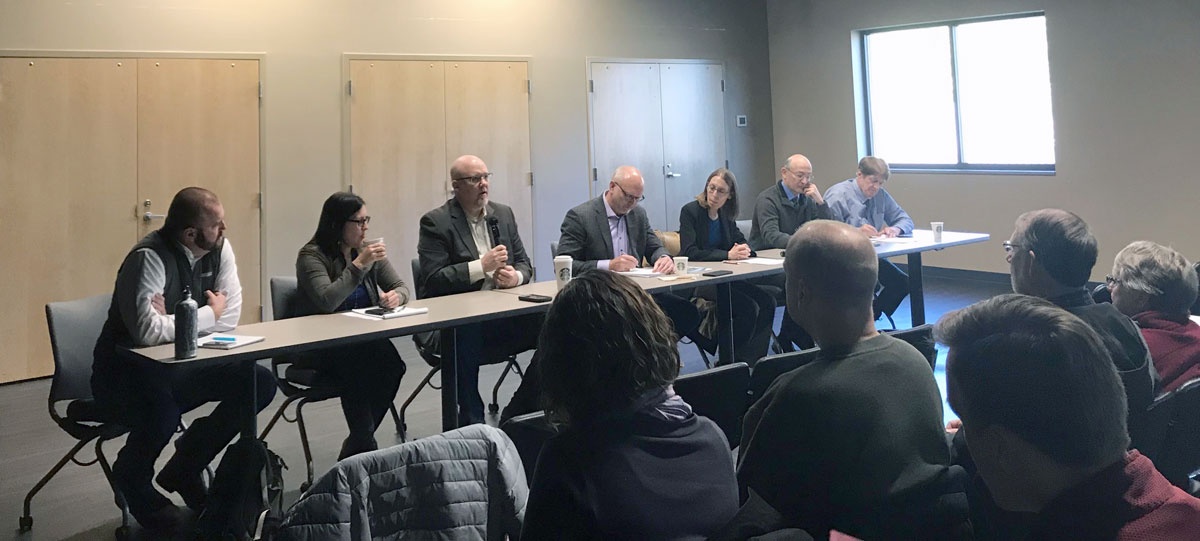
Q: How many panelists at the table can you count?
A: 7